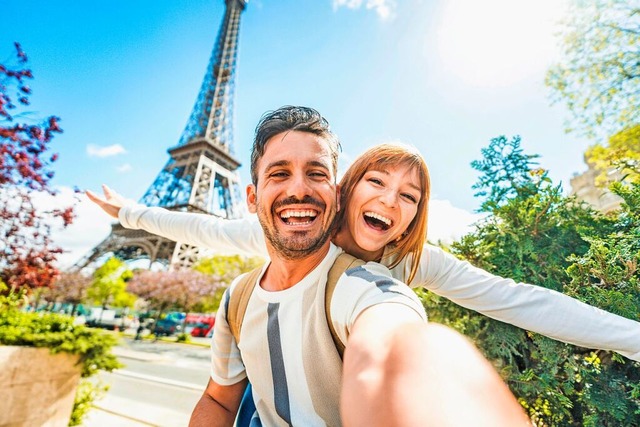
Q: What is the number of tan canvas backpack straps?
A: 2